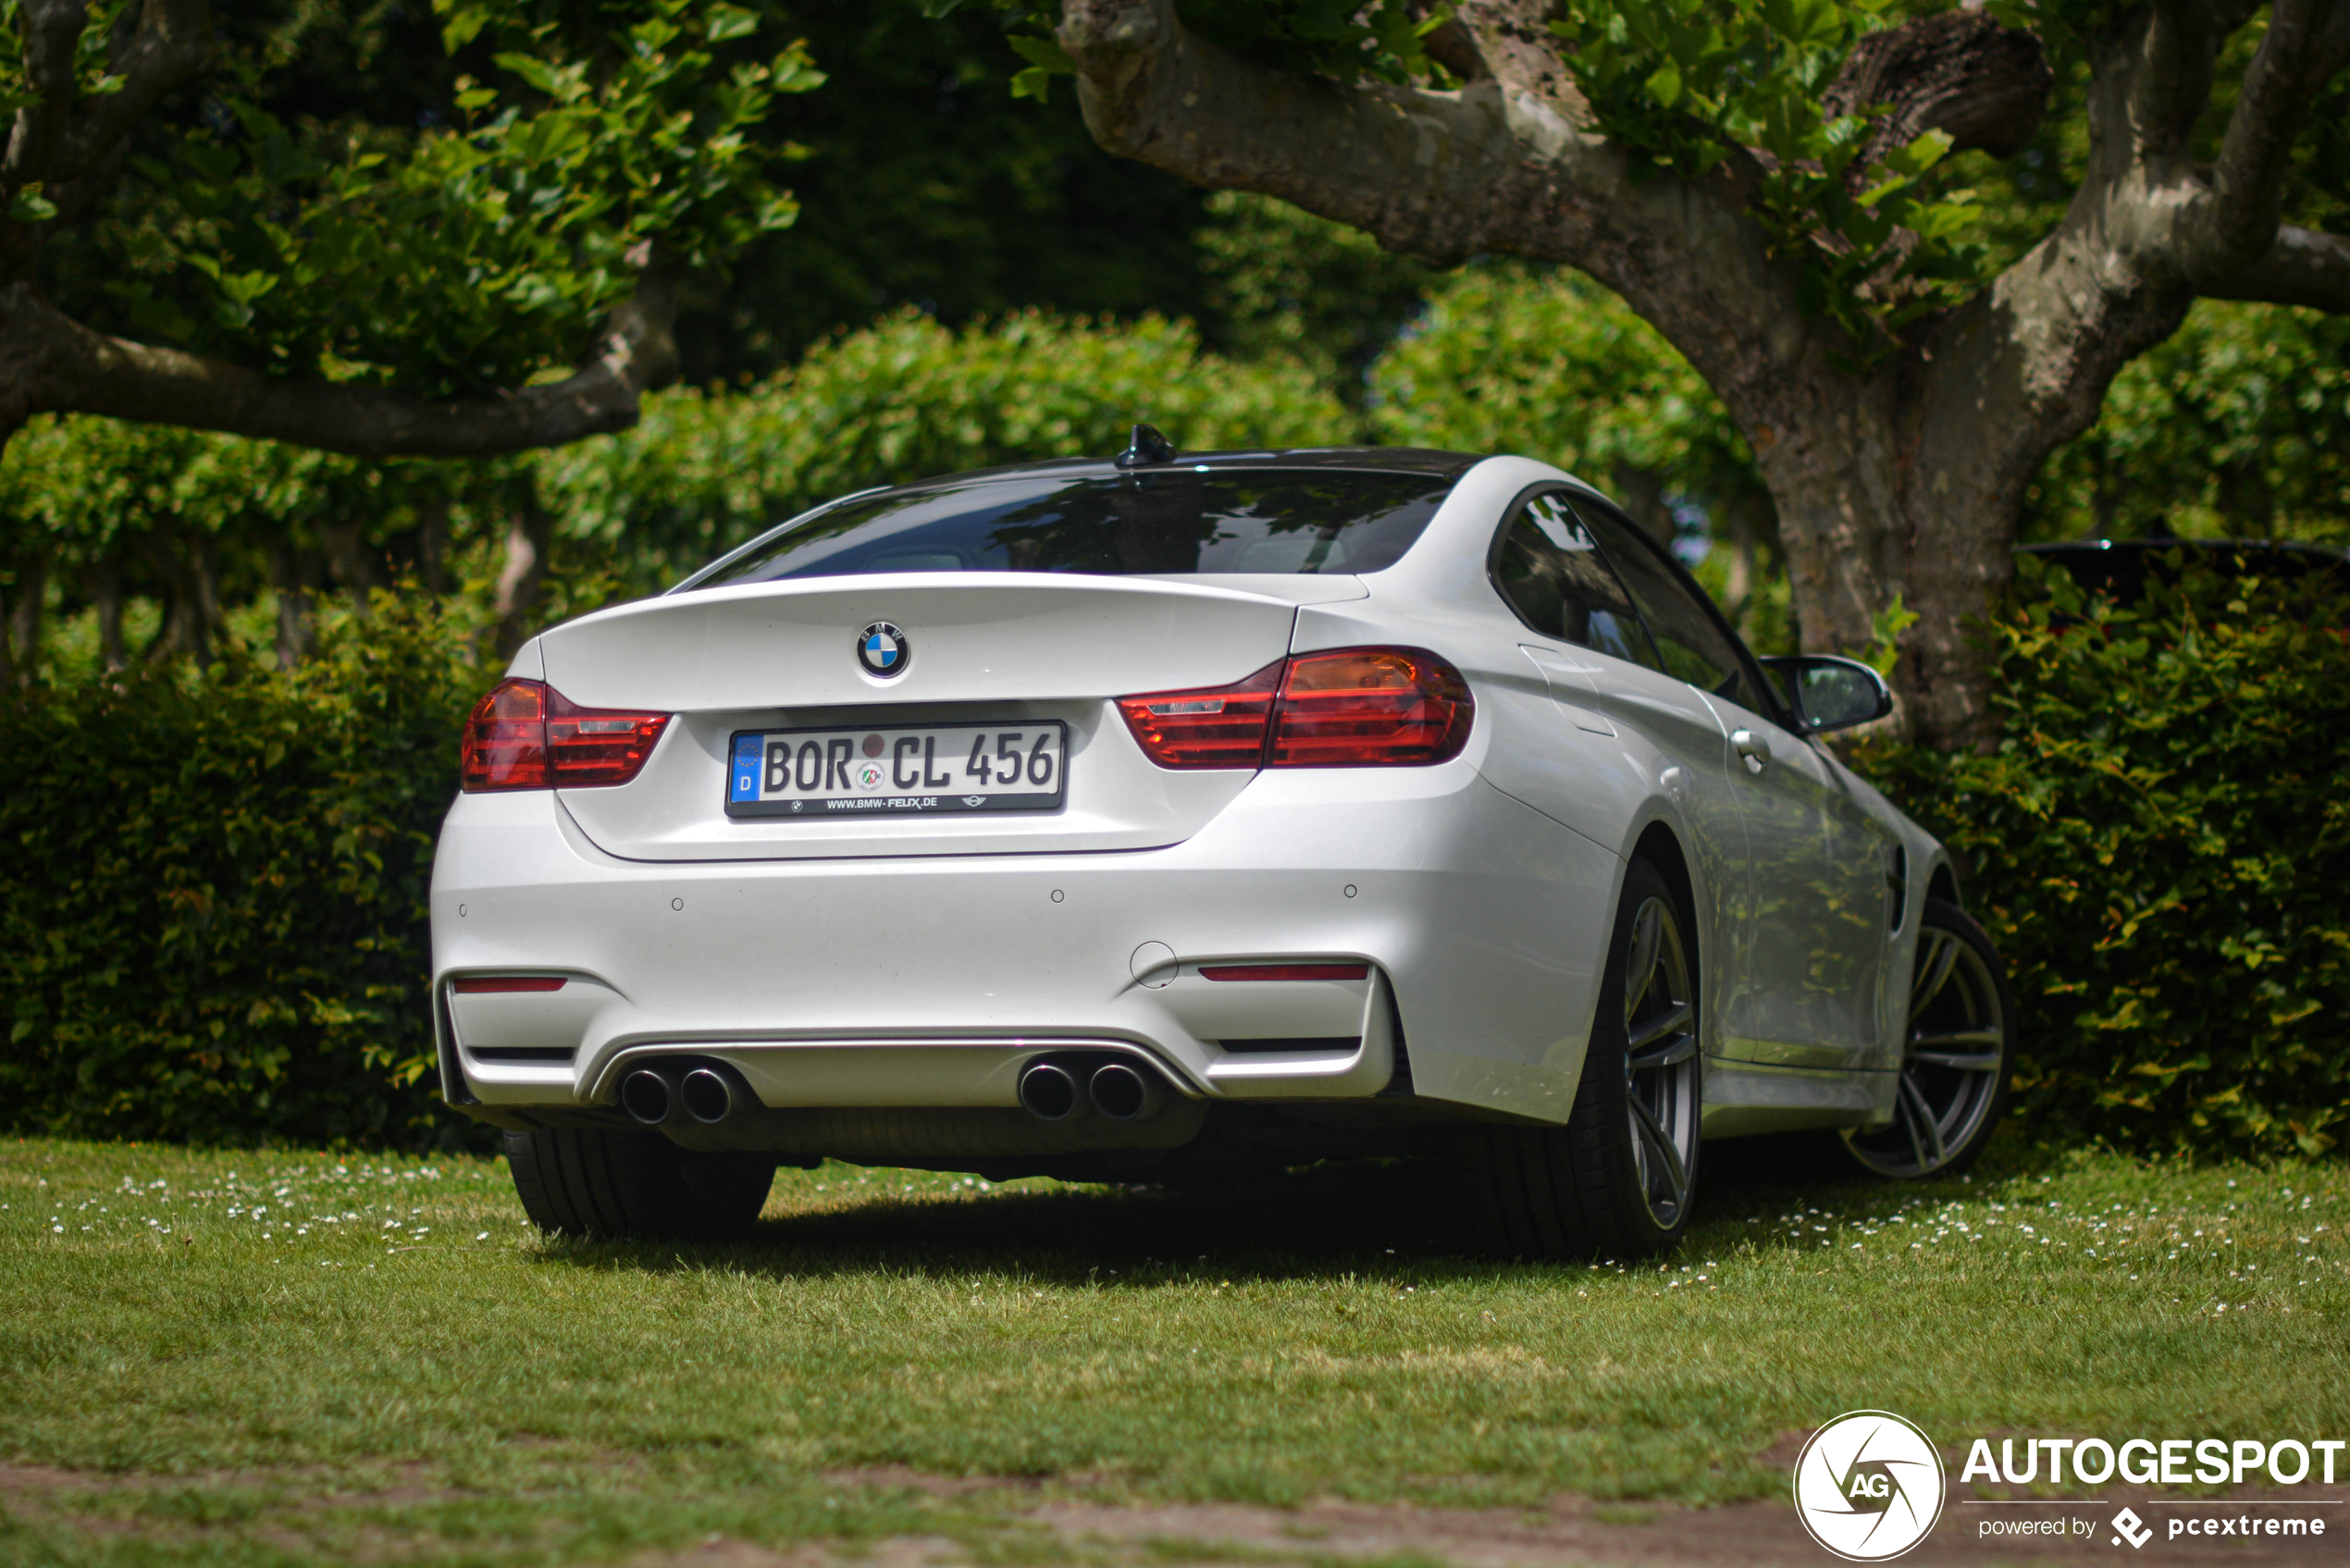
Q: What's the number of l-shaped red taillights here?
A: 2